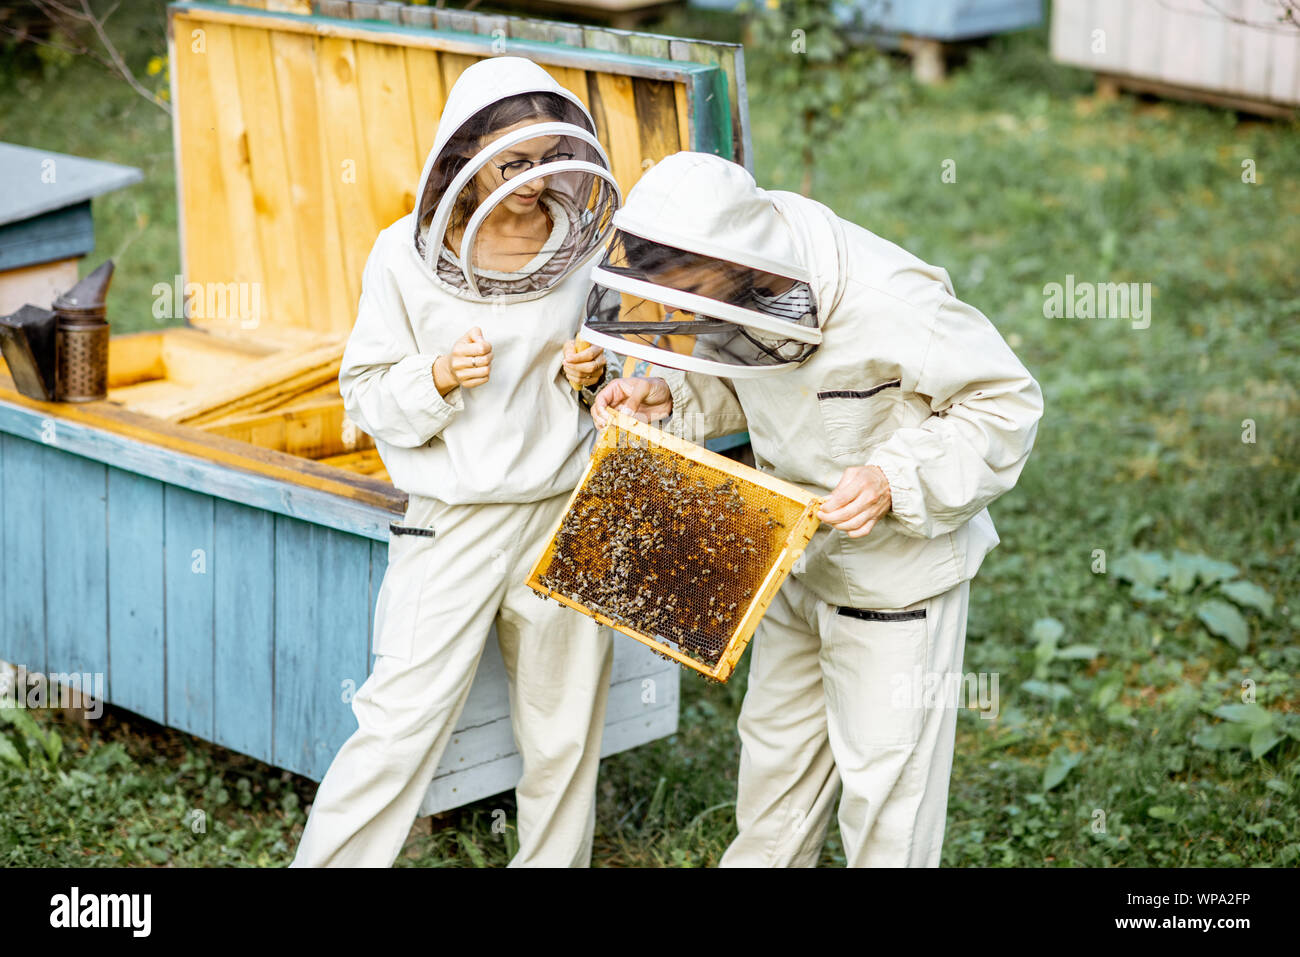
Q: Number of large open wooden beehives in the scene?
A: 1